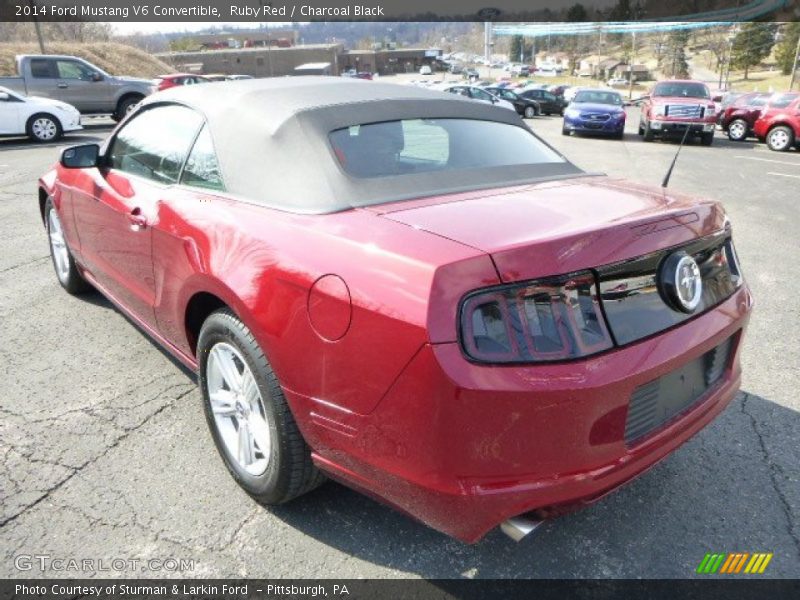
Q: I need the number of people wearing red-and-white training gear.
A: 0